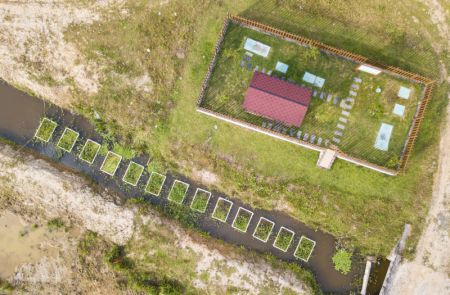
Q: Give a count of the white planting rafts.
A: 13